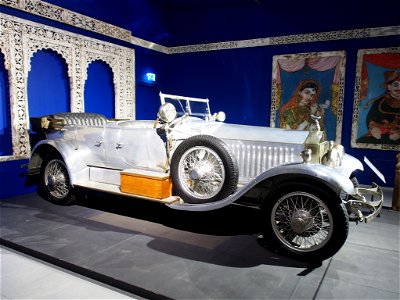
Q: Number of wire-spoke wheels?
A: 3